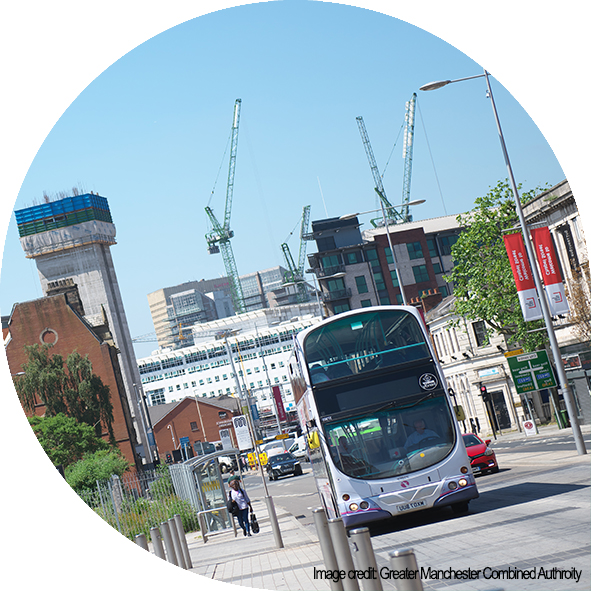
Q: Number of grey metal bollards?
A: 9